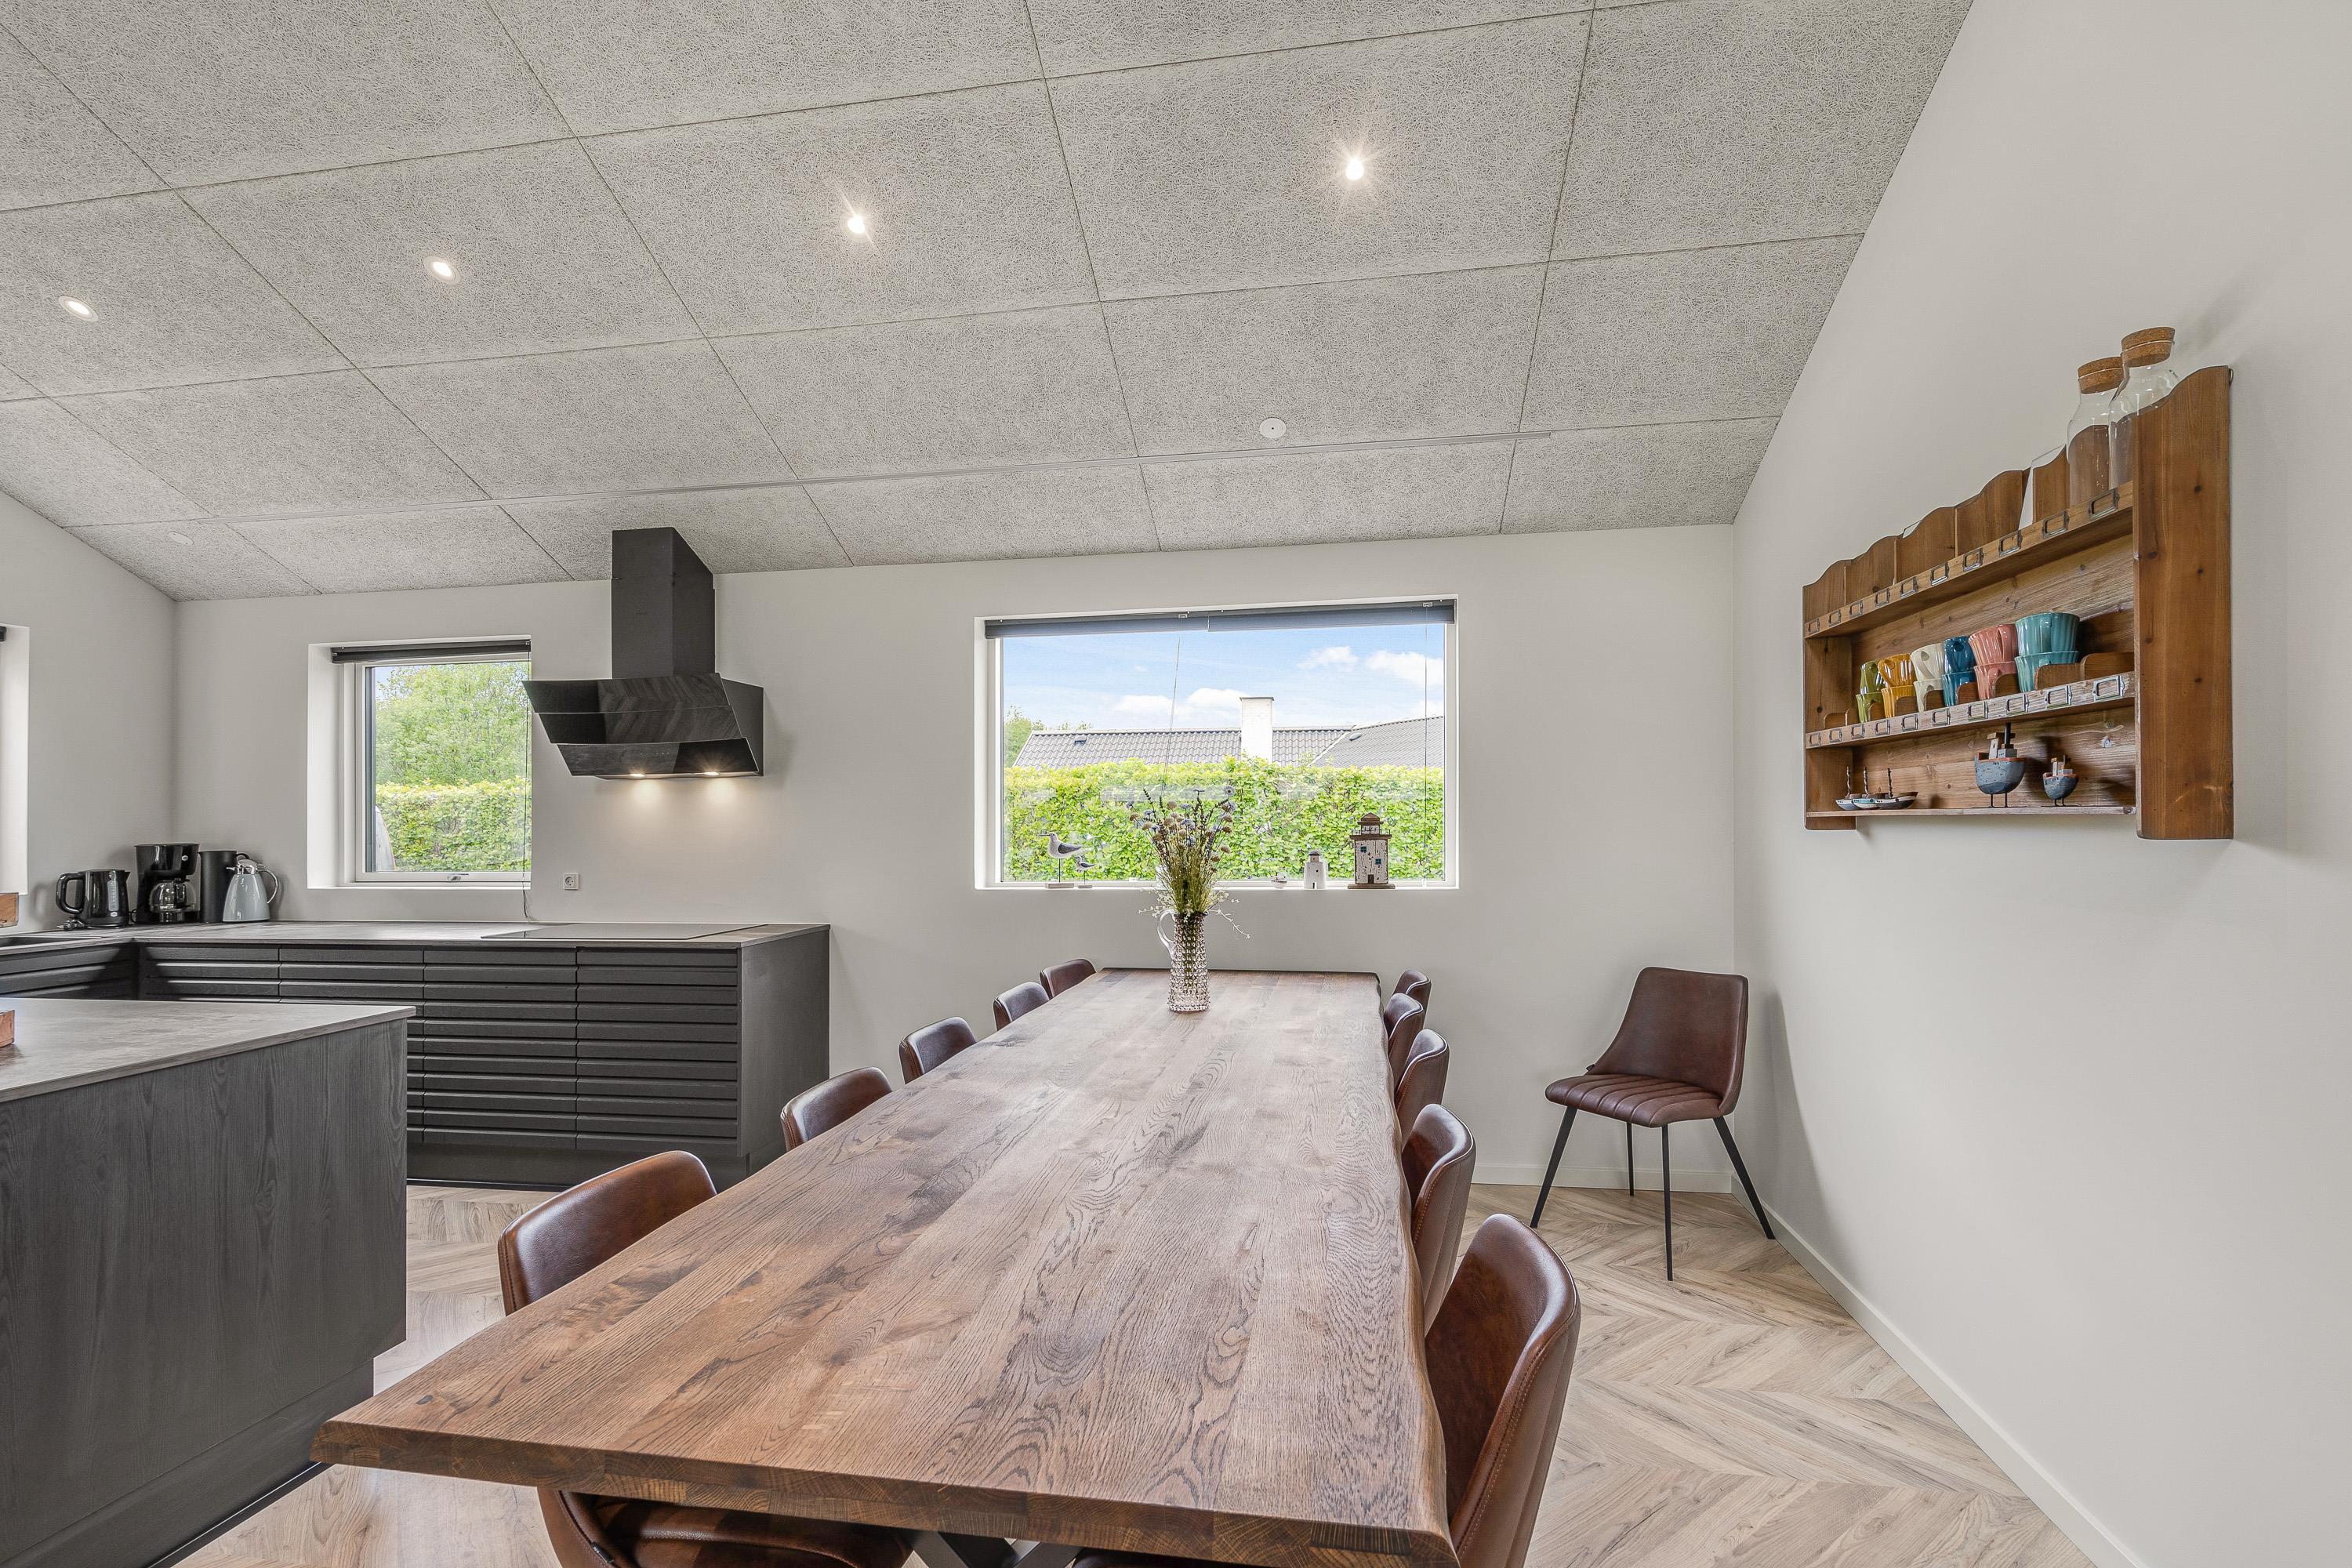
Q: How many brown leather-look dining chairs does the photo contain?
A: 11